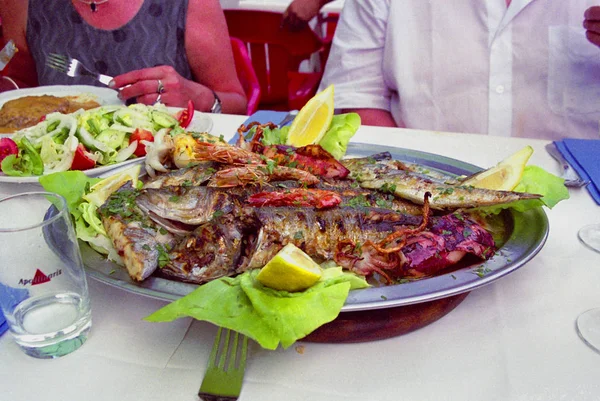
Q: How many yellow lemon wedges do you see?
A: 4